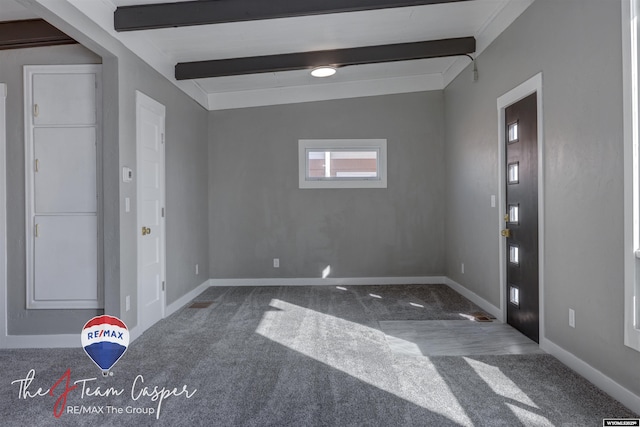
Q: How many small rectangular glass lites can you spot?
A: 5